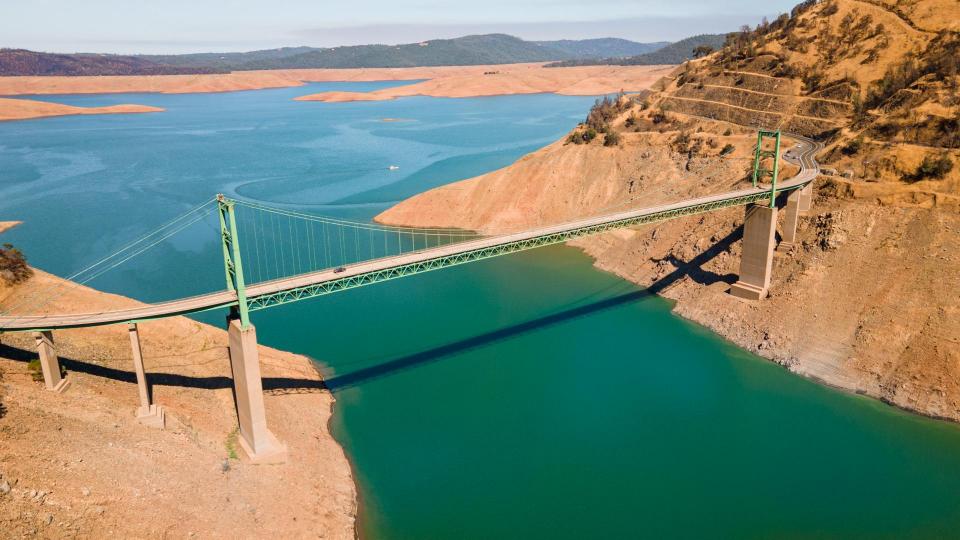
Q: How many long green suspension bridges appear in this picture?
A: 1